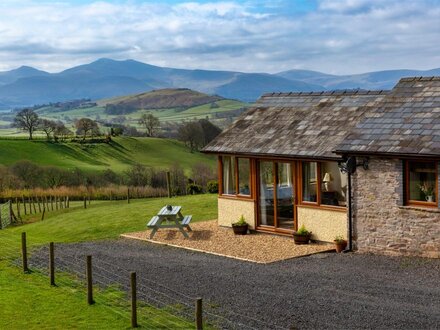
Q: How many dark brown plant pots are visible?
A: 2